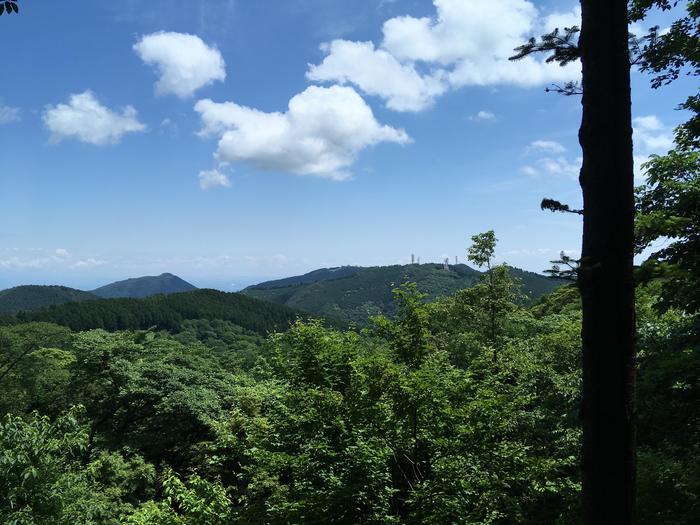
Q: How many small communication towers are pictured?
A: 4